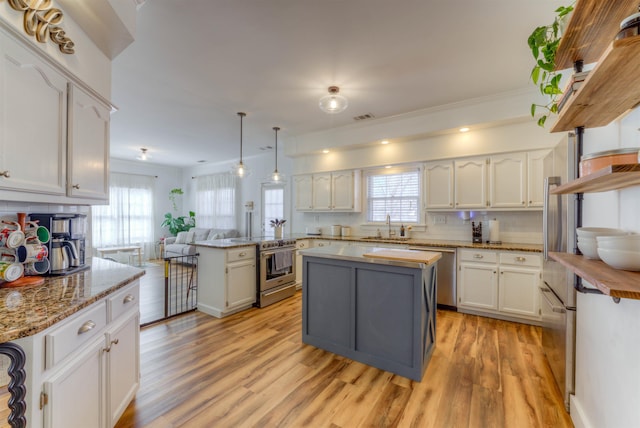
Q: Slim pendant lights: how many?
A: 2